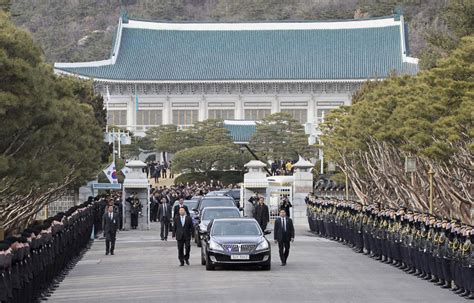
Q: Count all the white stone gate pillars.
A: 3